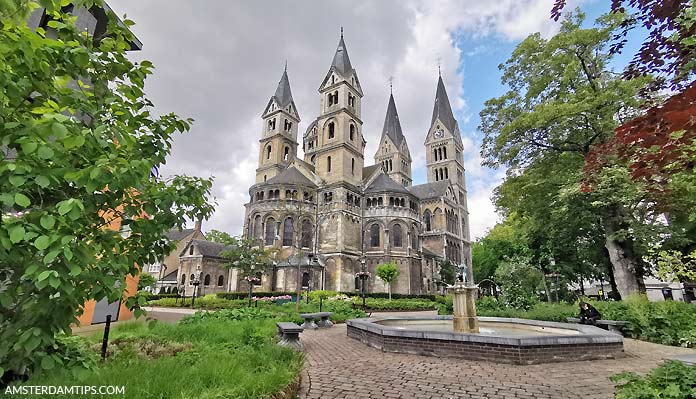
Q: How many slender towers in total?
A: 4